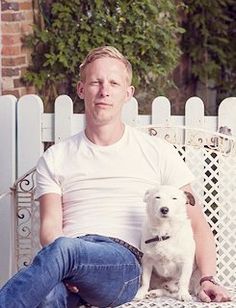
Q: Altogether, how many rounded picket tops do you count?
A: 7